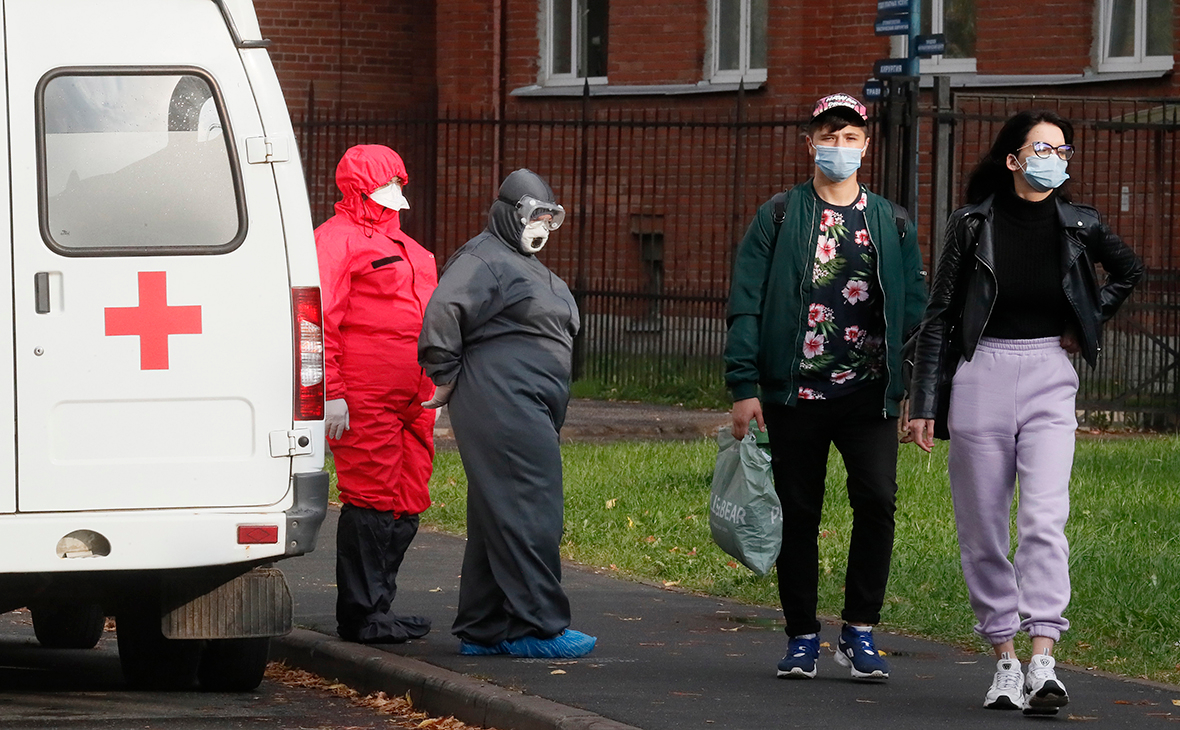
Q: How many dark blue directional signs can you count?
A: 5